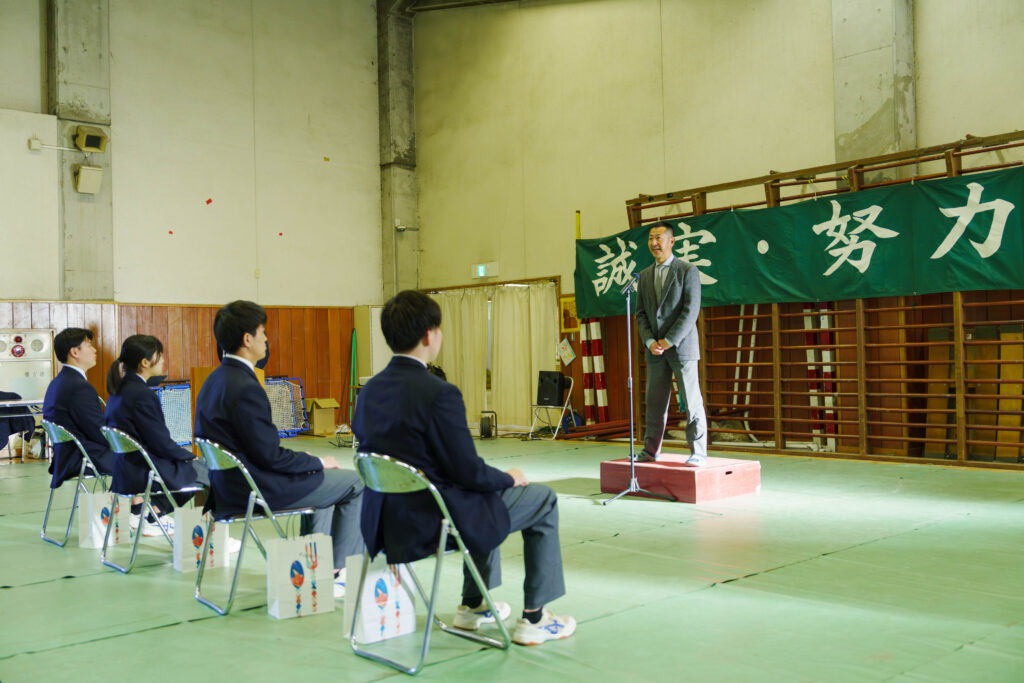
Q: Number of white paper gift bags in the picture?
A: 4